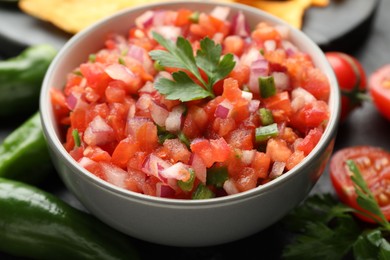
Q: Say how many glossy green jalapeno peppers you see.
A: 3